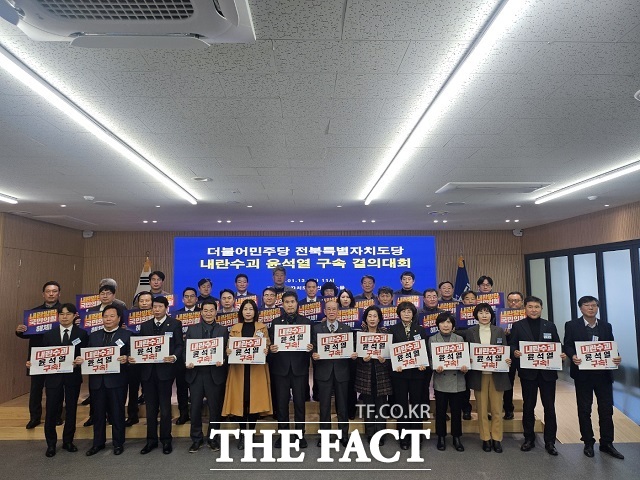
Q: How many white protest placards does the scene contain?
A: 13